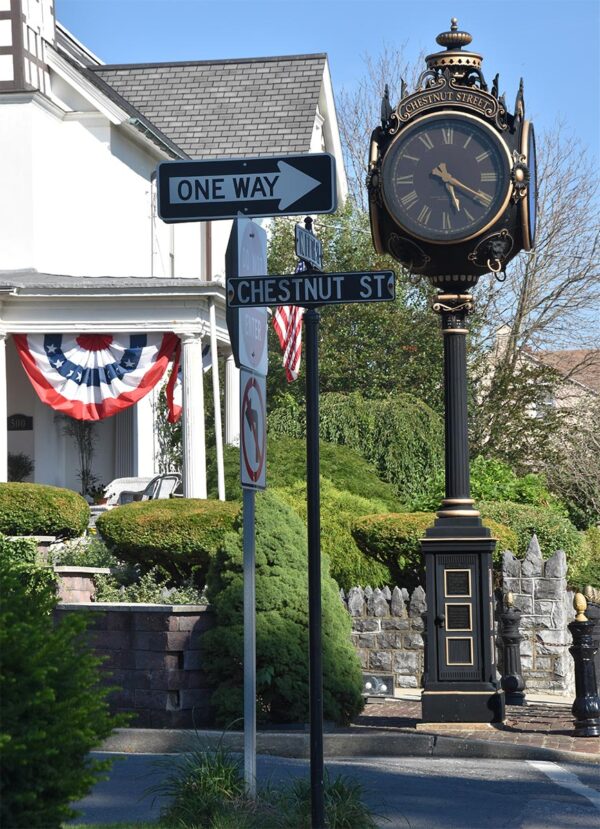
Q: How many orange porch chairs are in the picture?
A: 0